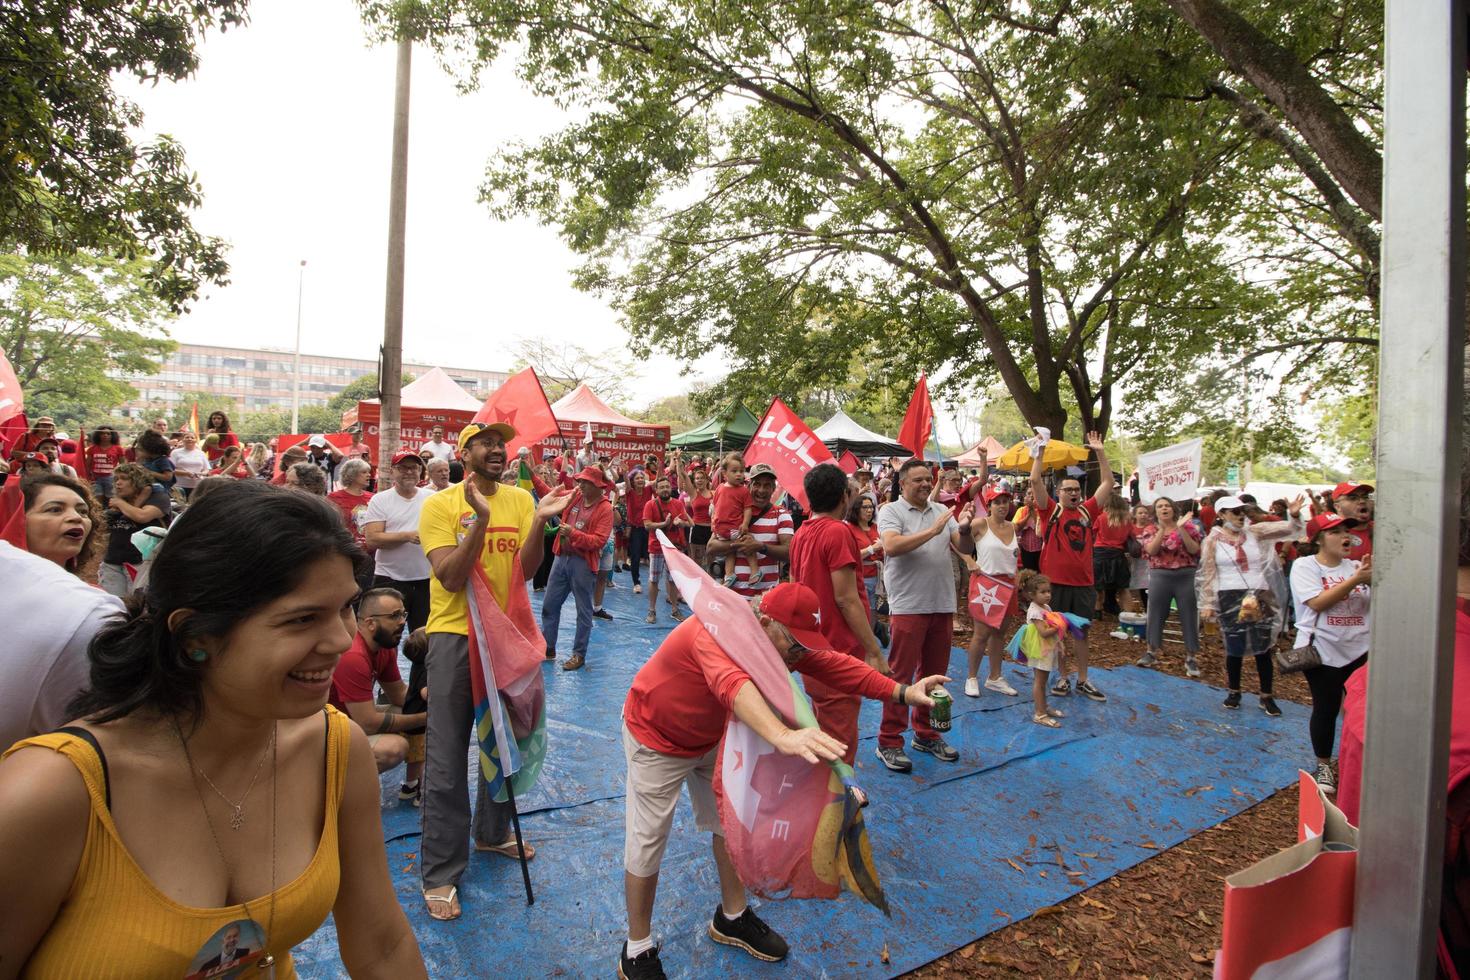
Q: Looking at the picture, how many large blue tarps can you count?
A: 1